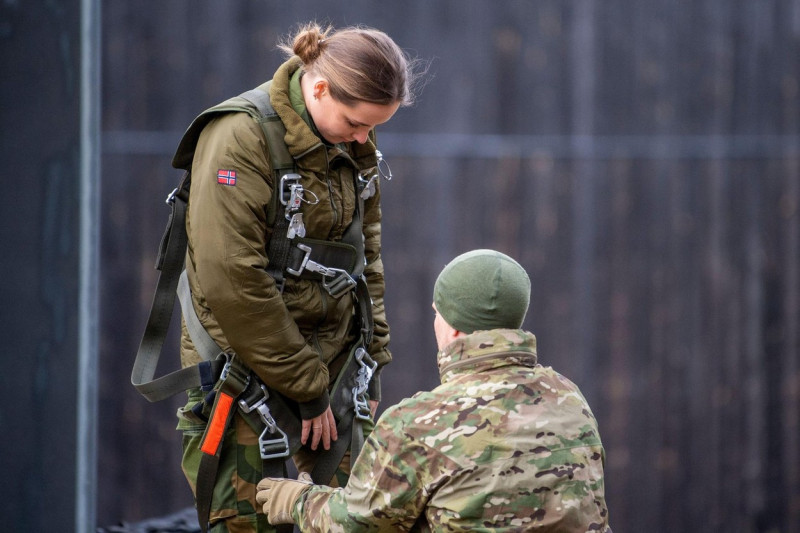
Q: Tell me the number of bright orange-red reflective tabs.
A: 1